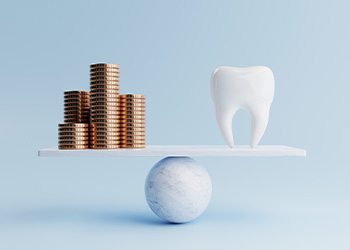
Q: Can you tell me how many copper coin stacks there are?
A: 4